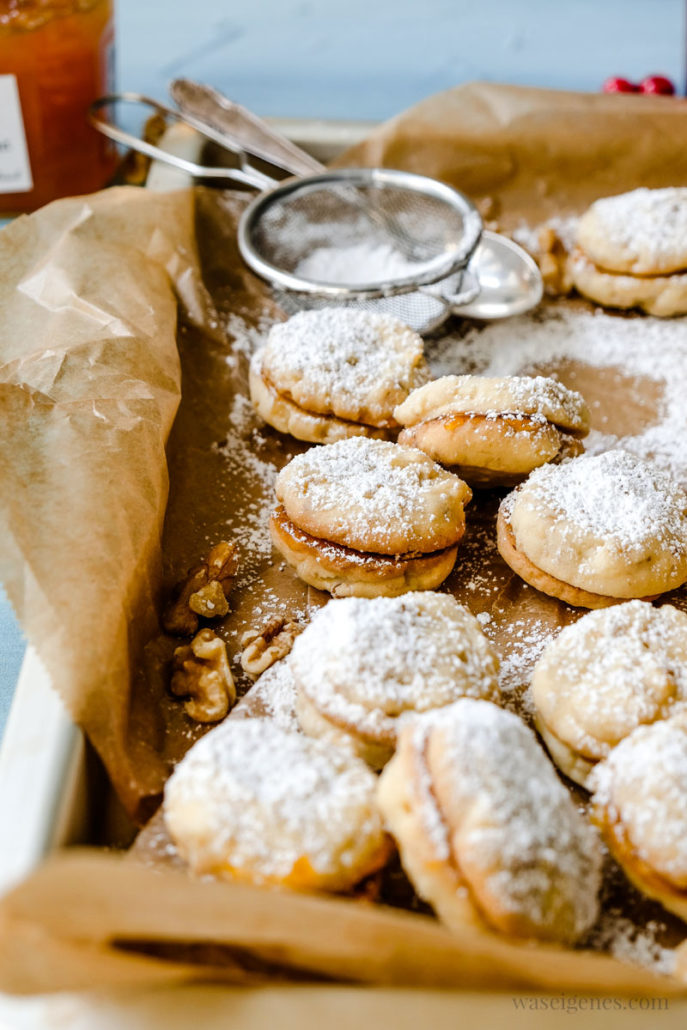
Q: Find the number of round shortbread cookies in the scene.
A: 10